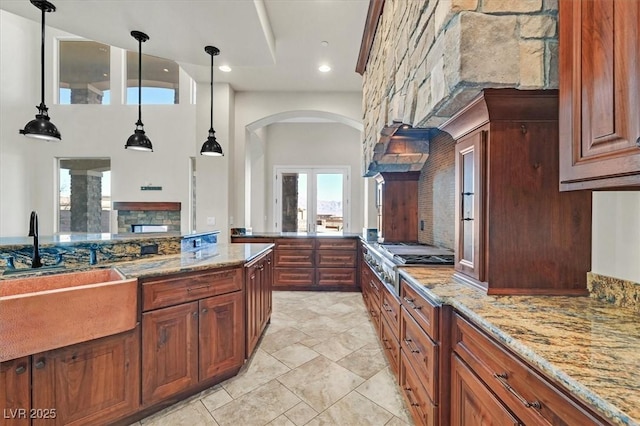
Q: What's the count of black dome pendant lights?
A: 3